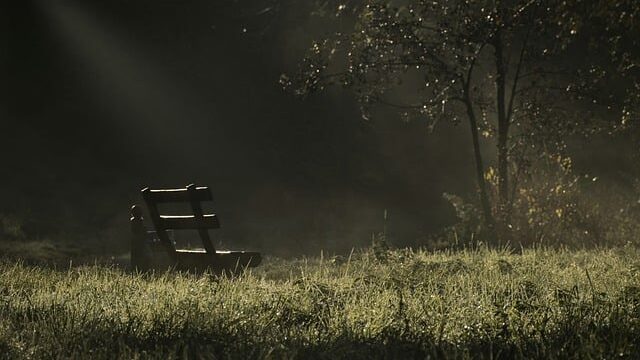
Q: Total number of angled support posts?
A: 2